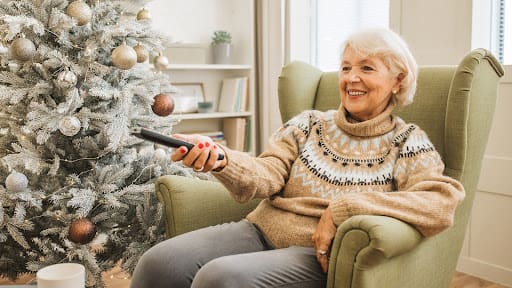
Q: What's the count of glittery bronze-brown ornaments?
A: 2